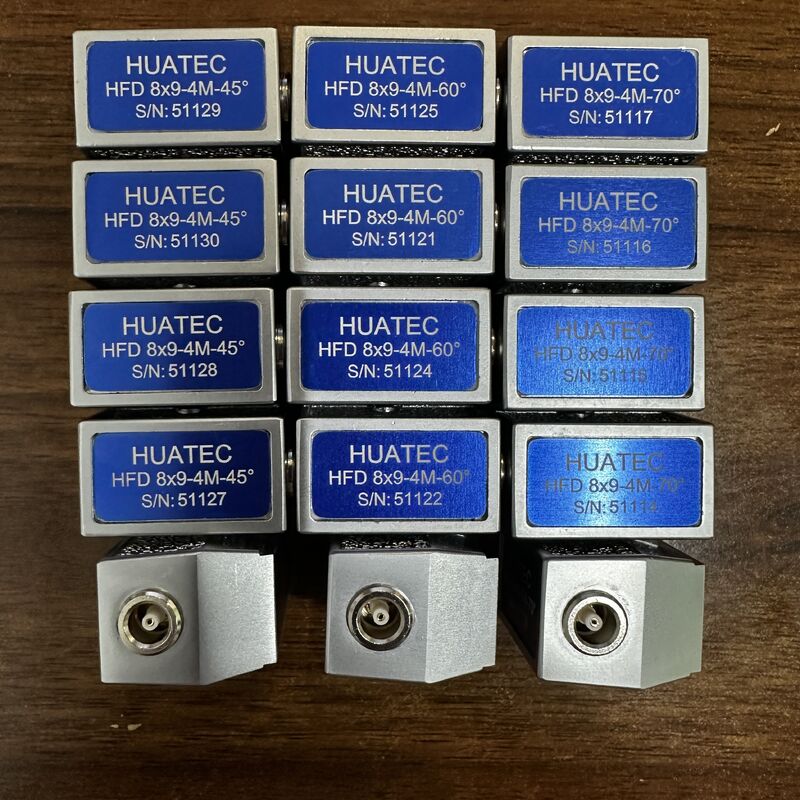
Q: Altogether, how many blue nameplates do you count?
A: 12